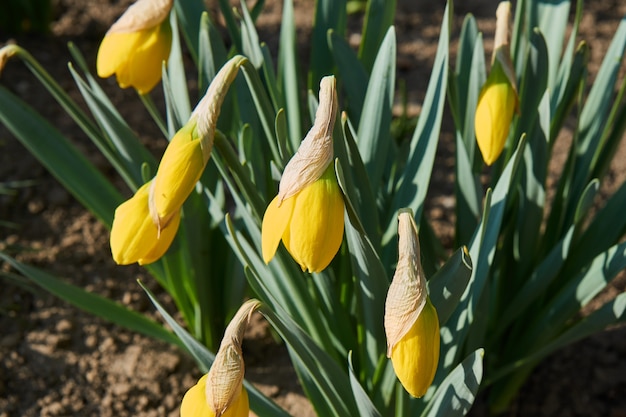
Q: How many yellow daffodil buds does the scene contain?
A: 7